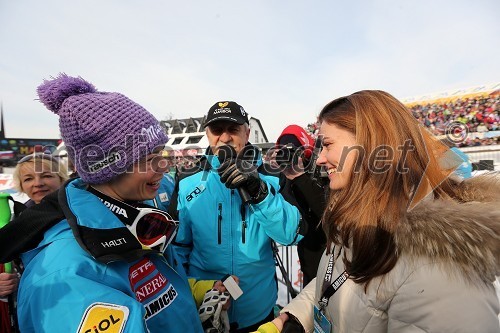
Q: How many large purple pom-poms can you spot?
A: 1